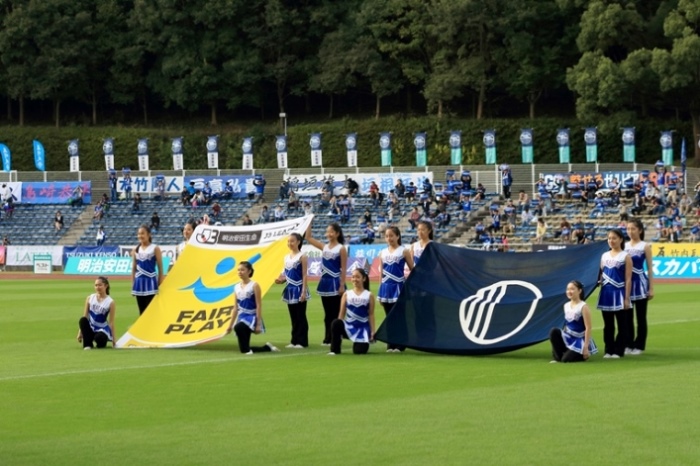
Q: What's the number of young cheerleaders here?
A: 12